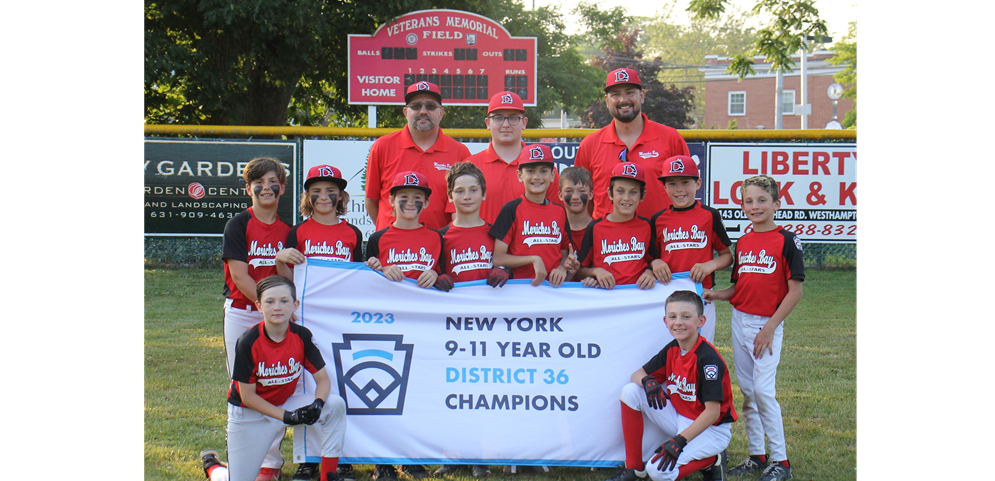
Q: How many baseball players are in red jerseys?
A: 11